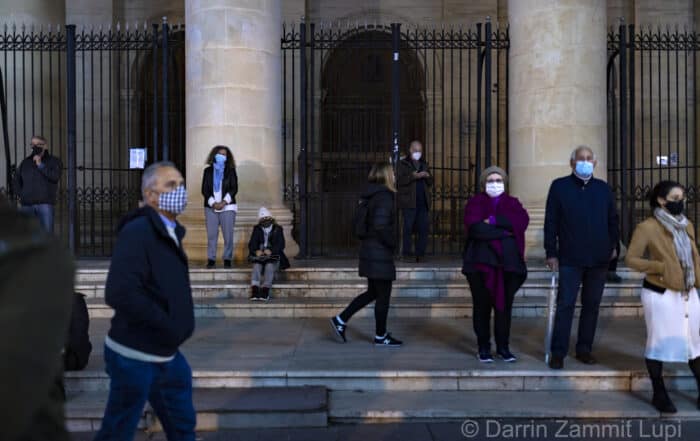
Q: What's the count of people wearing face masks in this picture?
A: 8